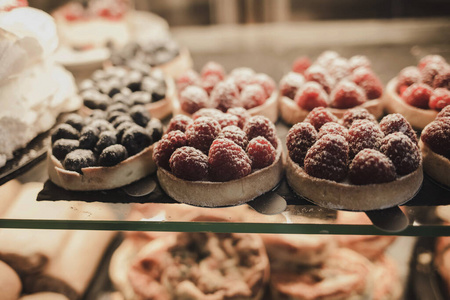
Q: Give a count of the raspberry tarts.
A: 6